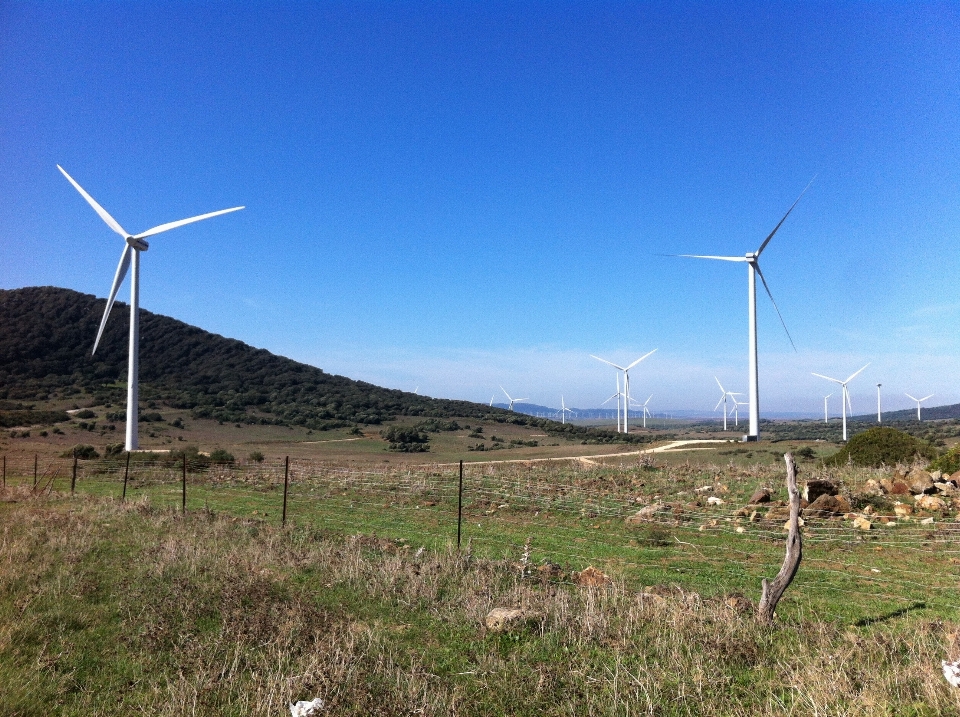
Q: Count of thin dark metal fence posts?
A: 7